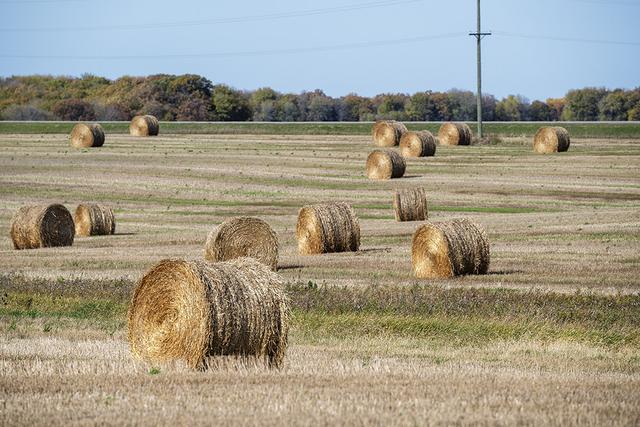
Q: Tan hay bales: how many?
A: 14